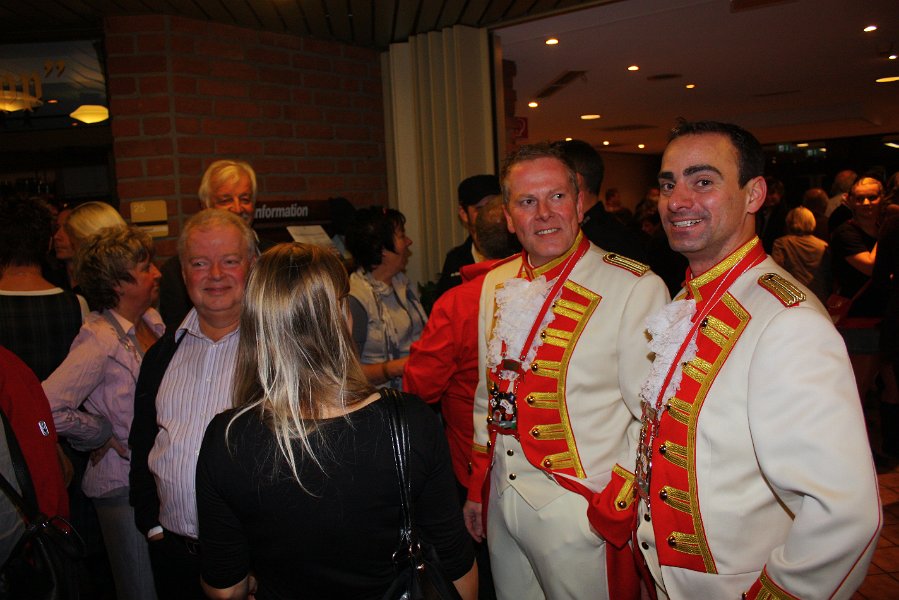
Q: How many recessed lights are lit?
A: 11